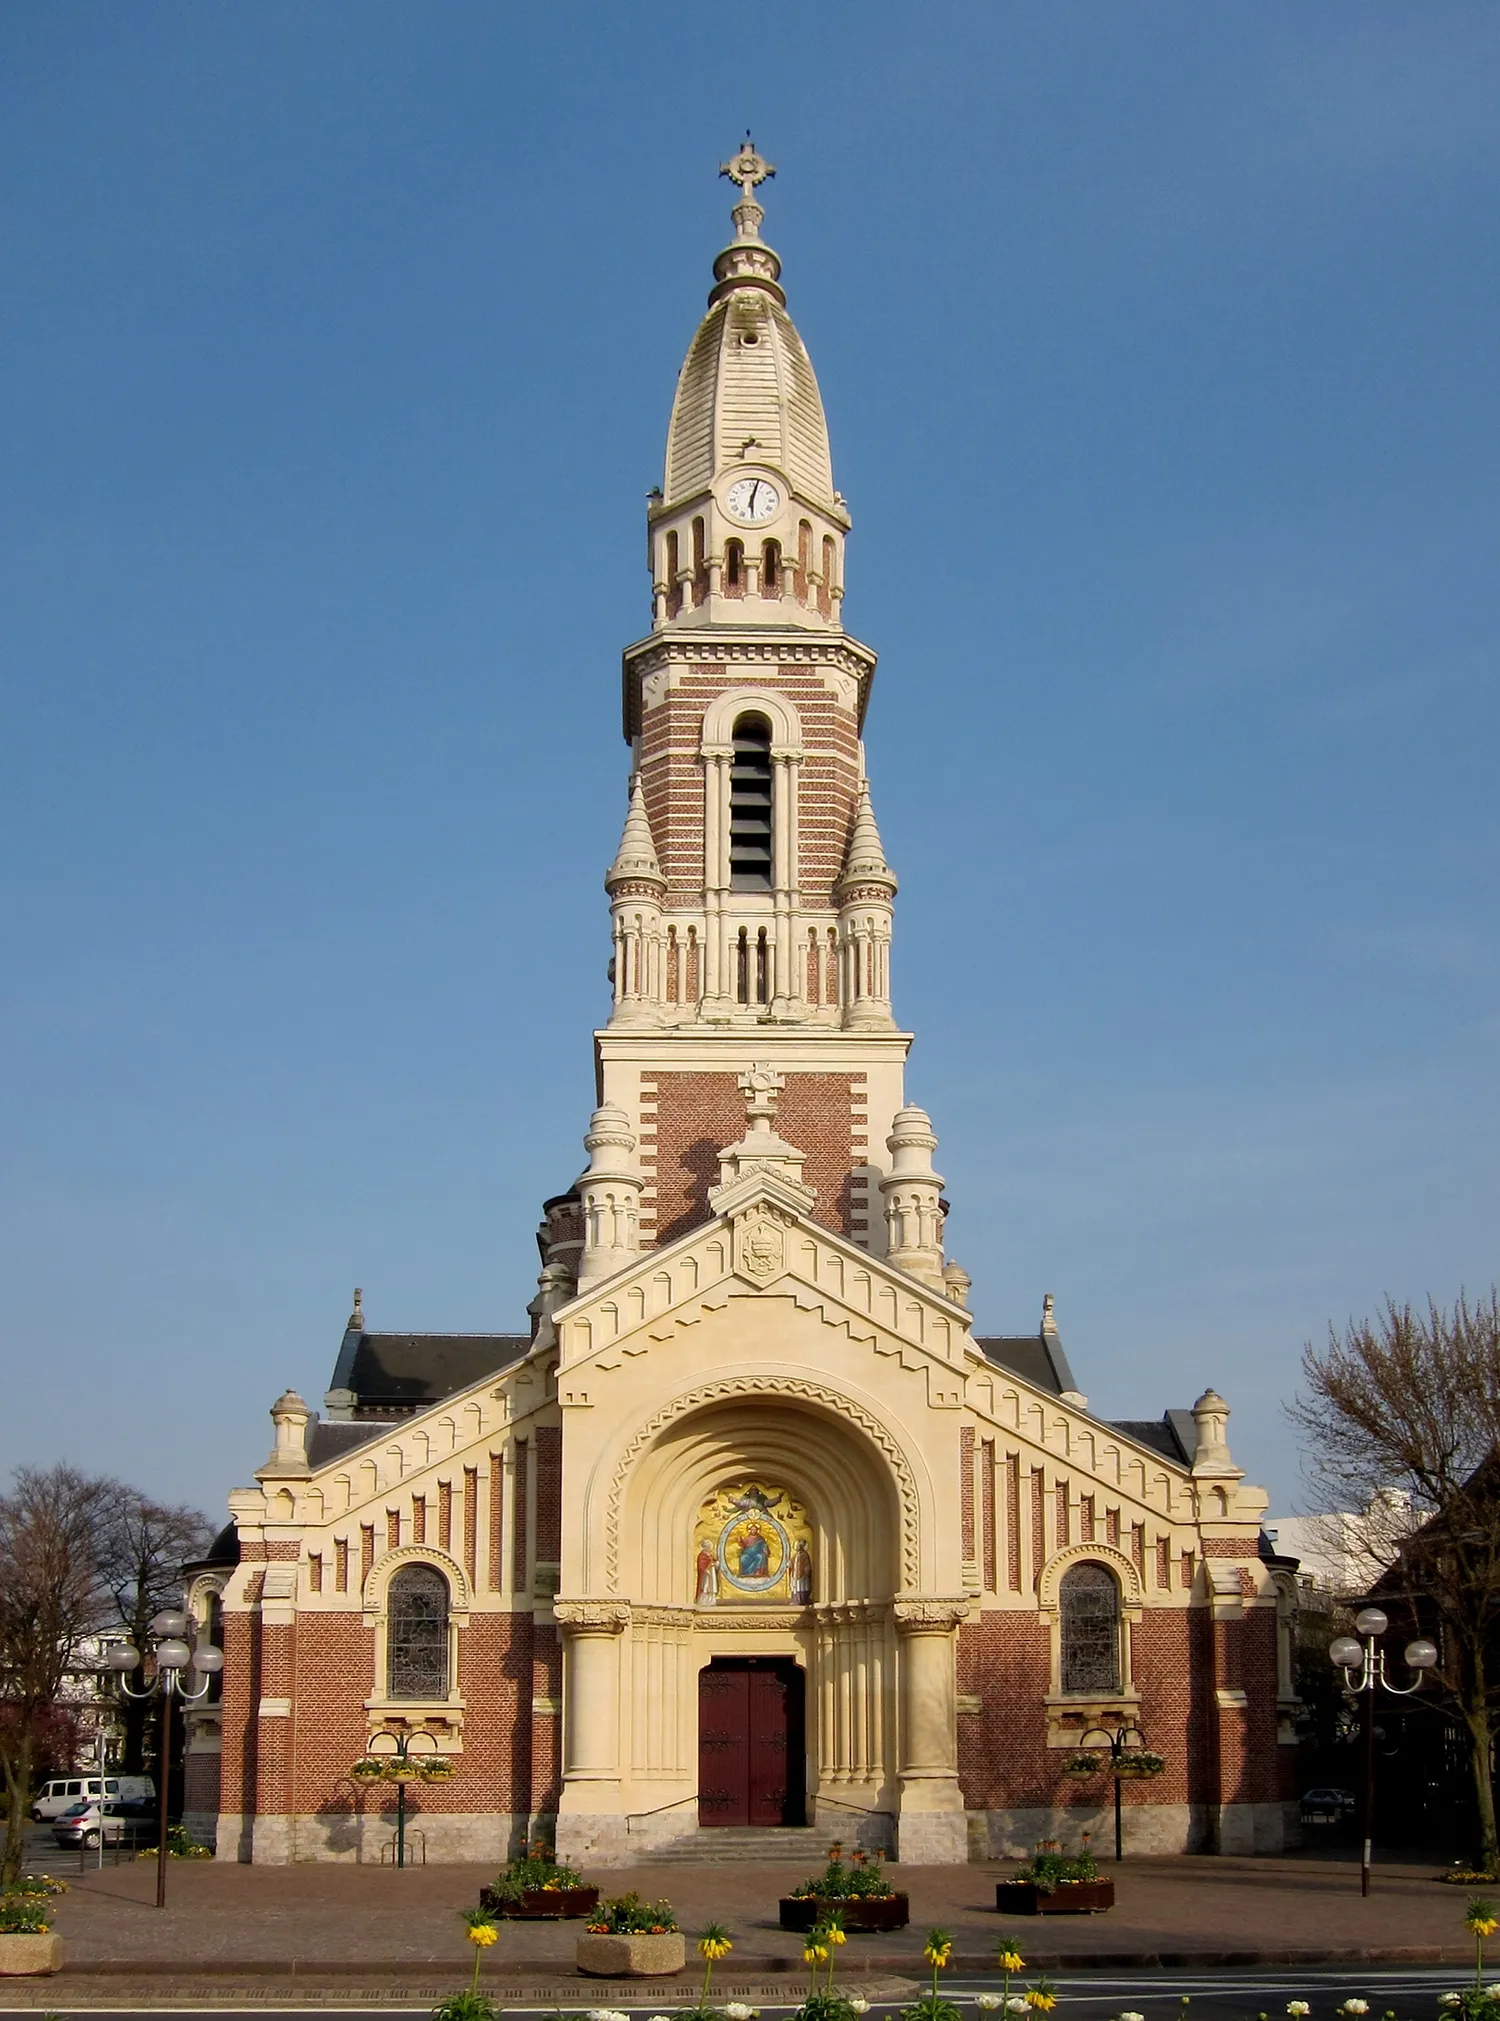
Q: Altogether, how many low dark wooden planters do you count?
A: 3